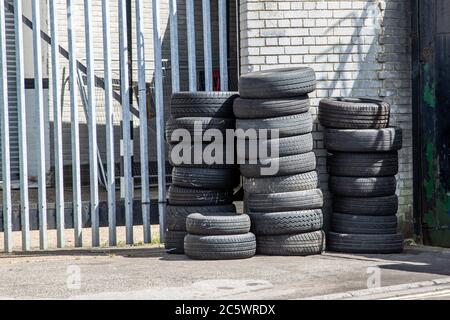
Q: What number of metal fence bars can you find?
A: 14